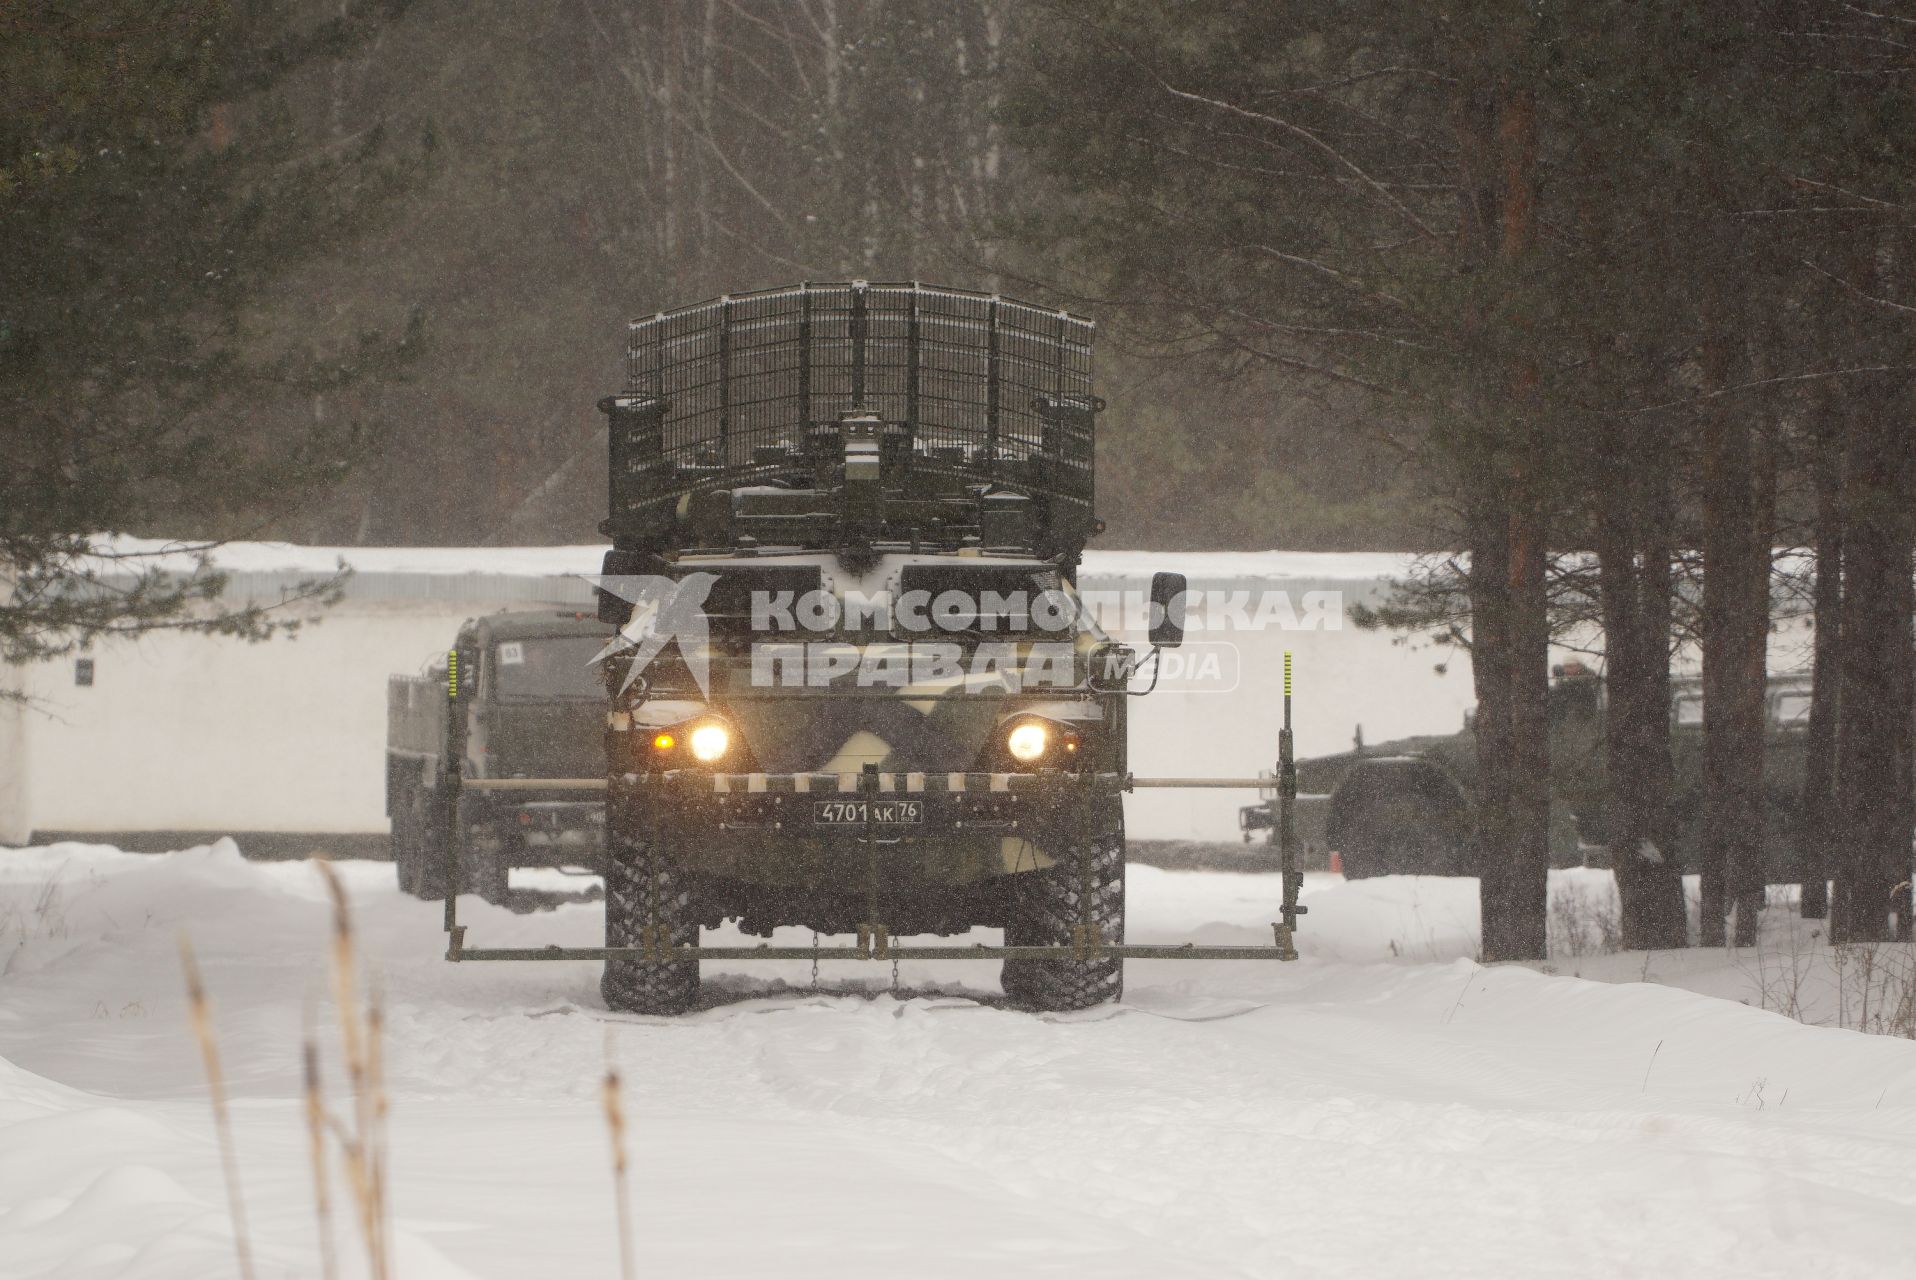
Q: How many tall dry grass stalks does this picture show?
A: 5